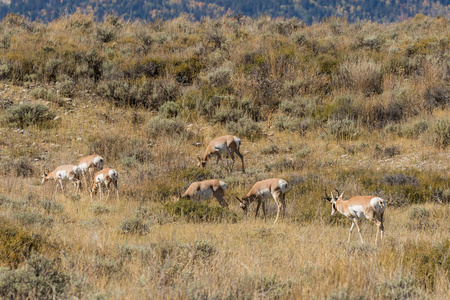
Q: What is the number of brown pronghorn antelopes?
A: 7